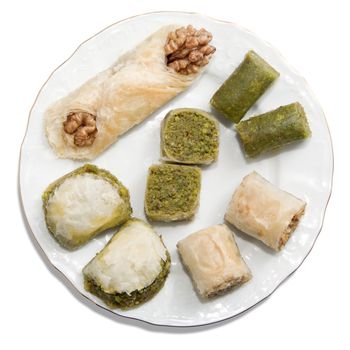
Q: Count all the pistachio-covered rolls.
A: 2